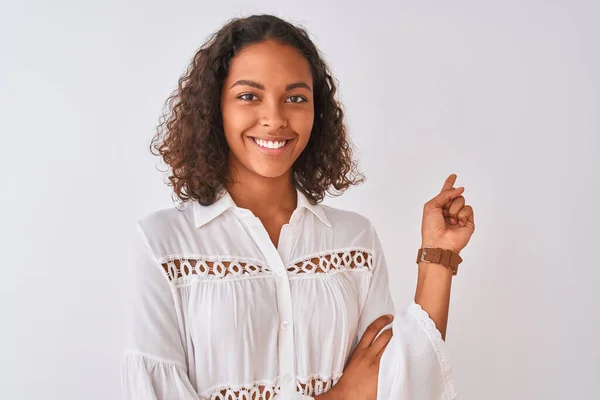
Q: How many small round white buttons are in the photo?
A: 3